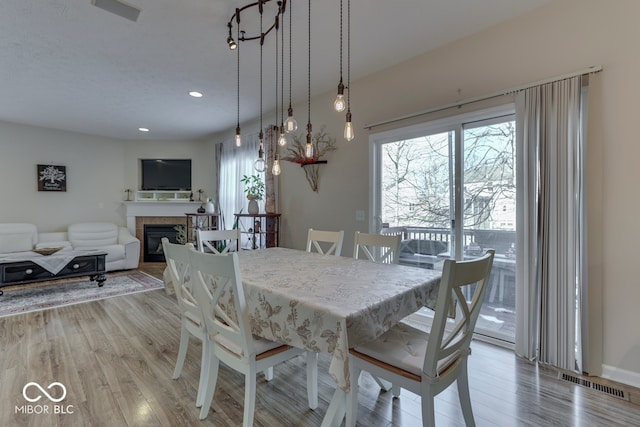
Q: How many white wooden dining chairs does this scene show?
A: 6